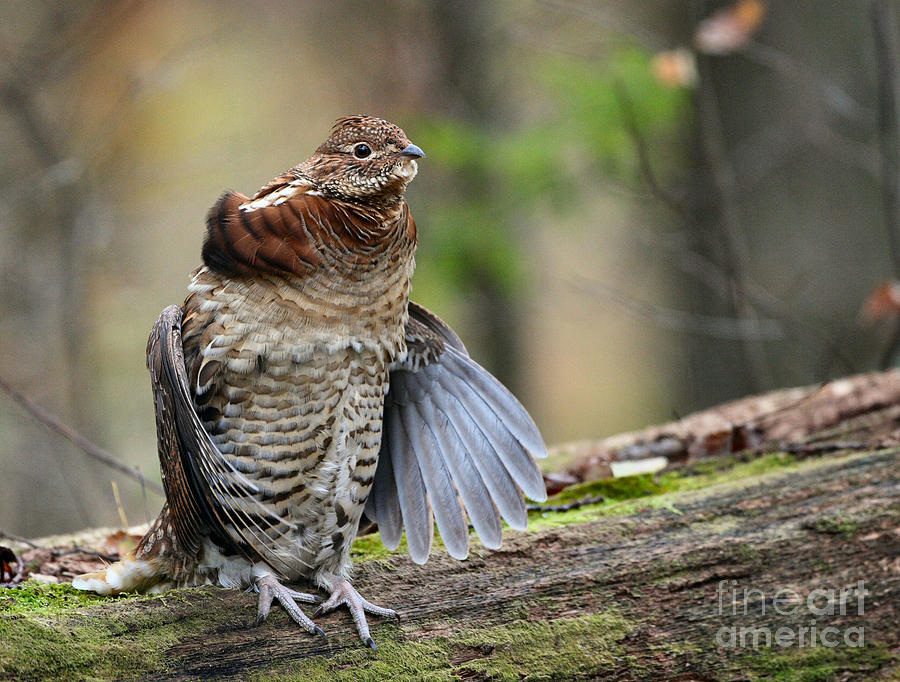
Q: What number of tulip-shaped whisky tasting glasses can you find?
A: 0